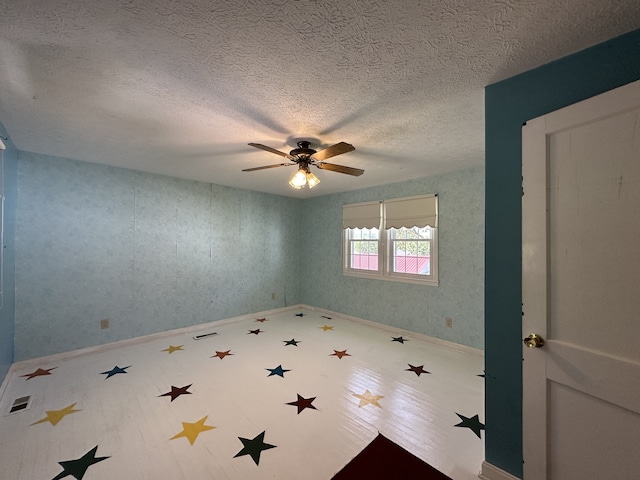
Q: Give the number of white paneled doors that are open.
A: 1